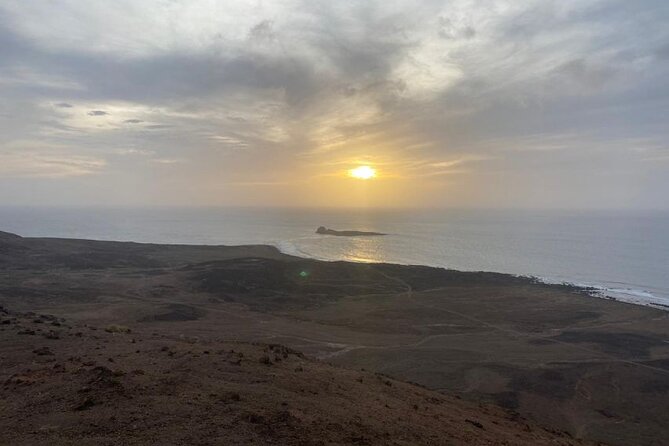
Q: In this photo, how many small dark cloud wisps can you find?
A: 3